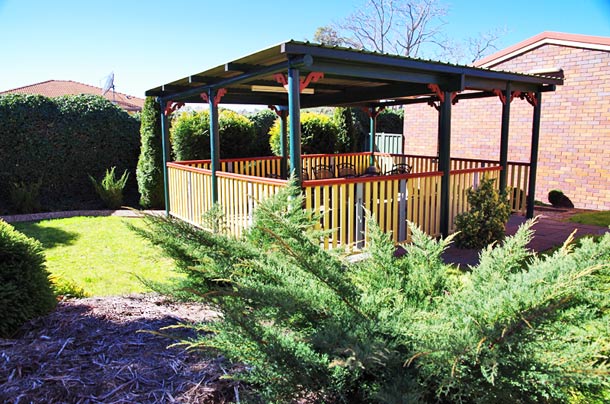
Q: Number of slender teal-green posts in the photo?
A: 8